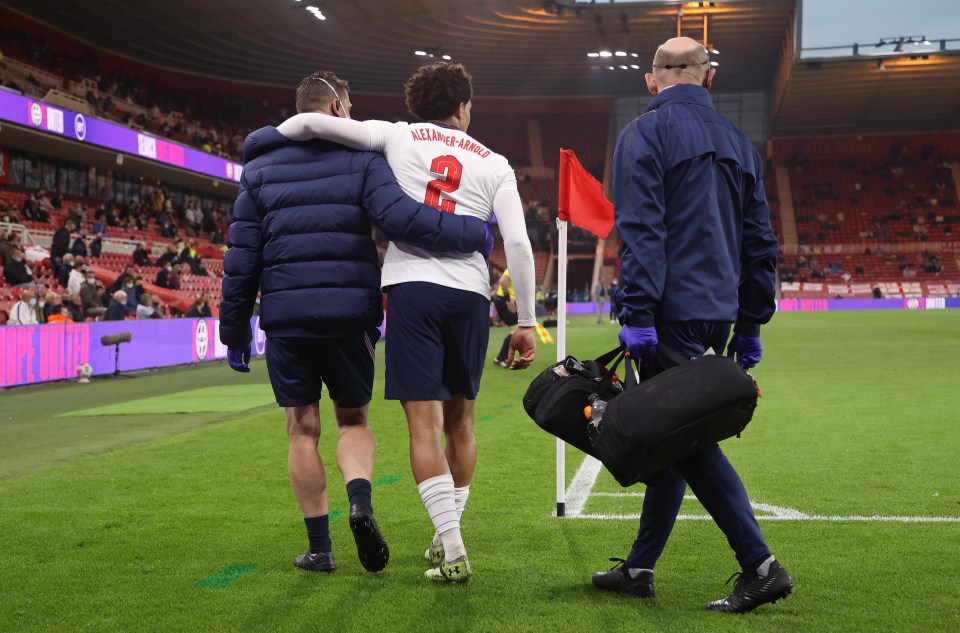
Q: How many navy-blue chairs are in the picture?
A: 0